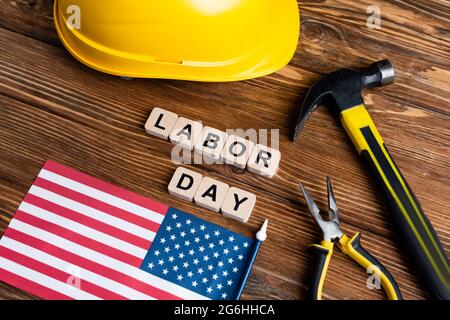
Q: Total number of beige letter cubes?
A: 8